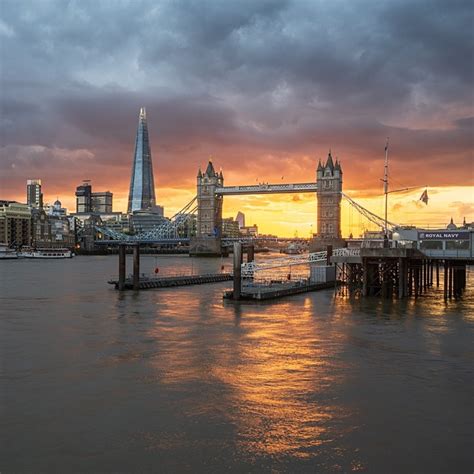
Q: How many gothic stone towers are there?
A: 2